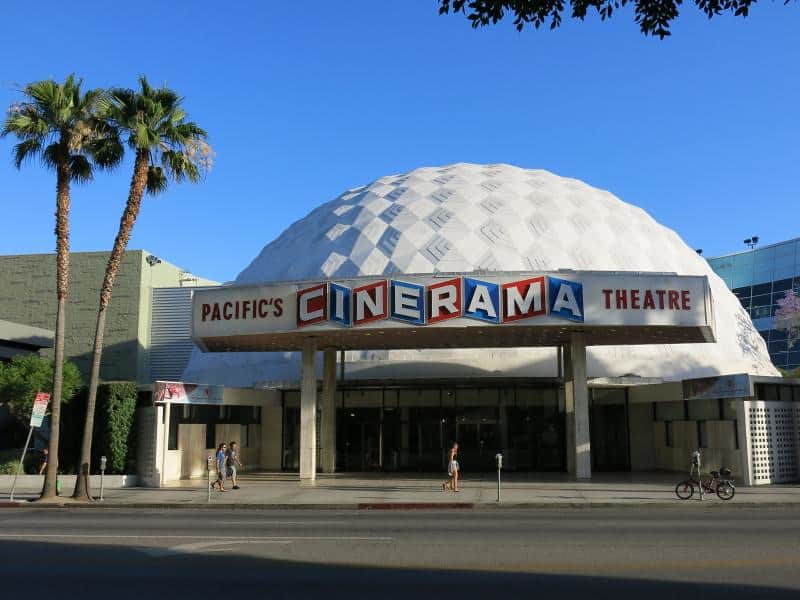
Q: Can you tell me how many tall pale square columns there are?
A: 4